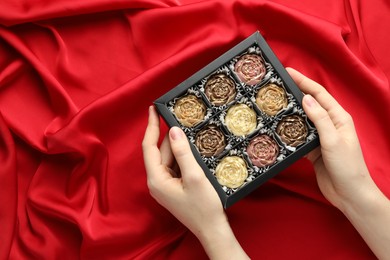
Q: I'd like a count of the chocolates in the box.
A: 9